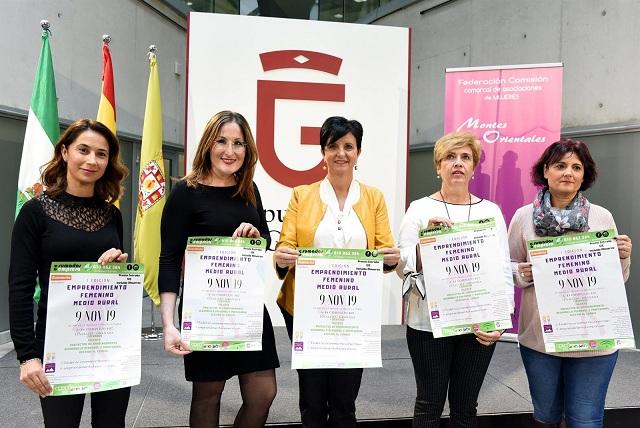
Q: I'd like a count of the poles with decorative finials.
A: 3